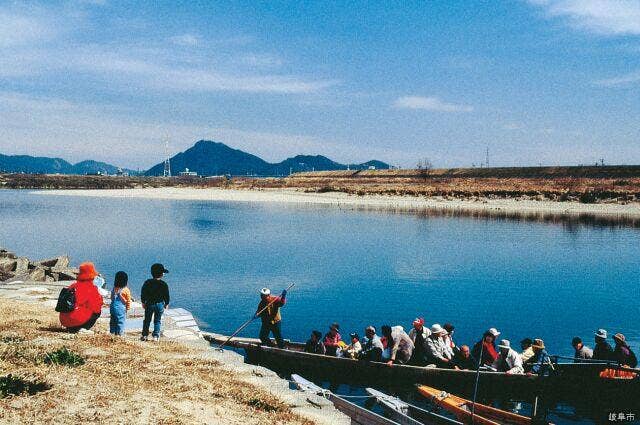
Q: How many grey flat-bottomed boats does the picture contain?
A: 2